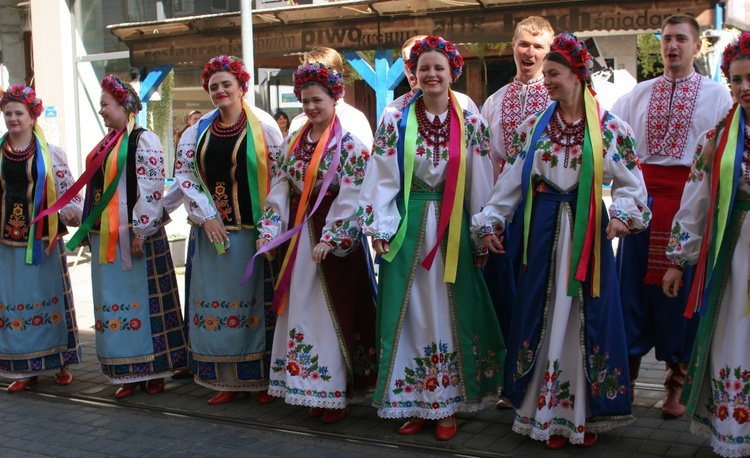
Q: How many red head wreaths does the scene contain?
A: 7